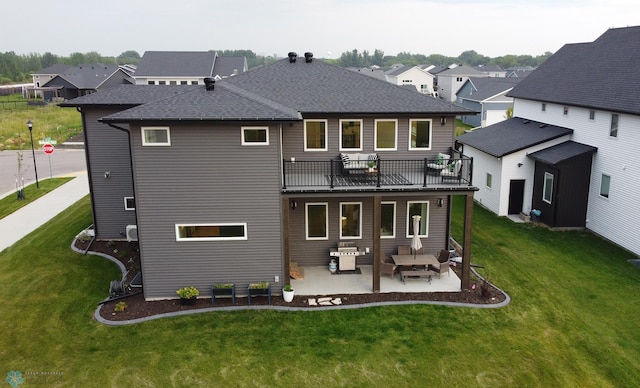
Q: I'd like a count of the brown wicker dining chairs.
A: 4